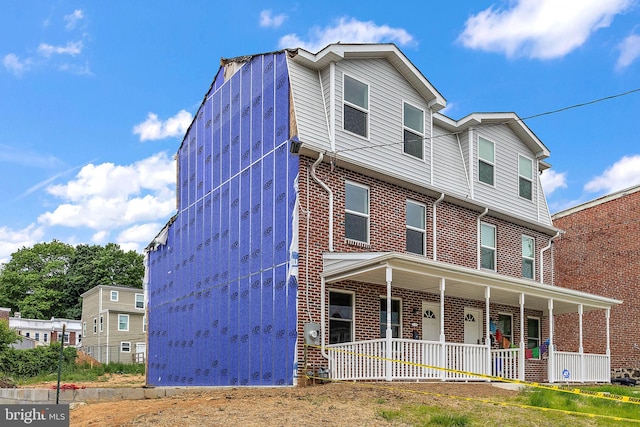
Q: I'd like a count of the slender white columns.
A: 7